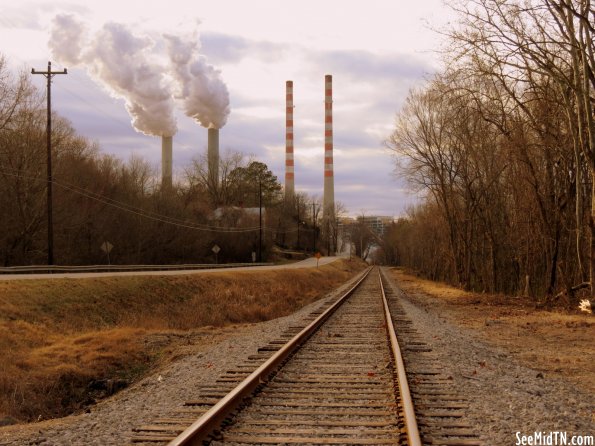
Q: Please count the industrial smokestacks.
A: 4